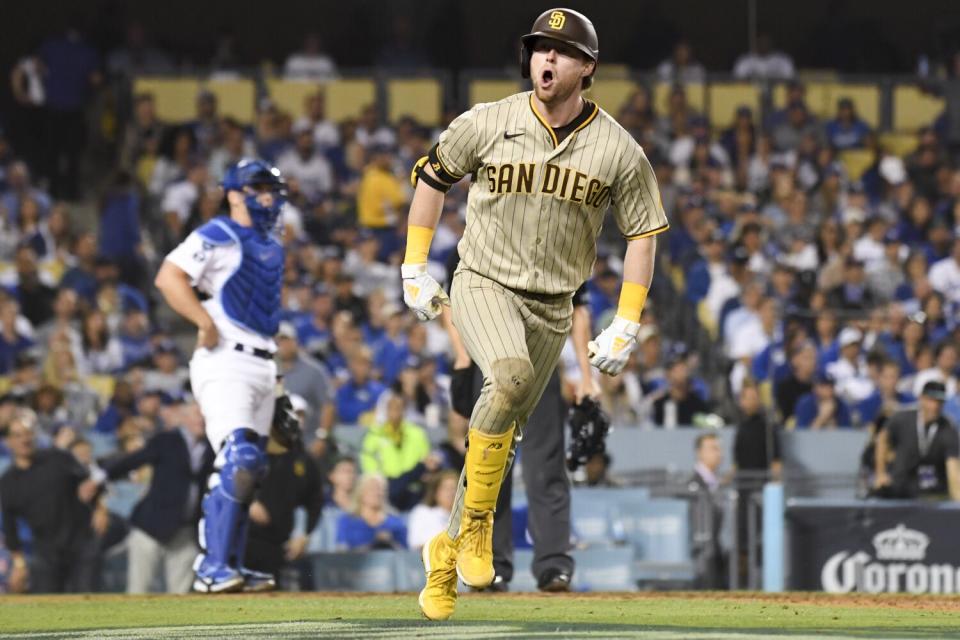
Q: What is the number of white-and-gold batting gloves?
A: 2